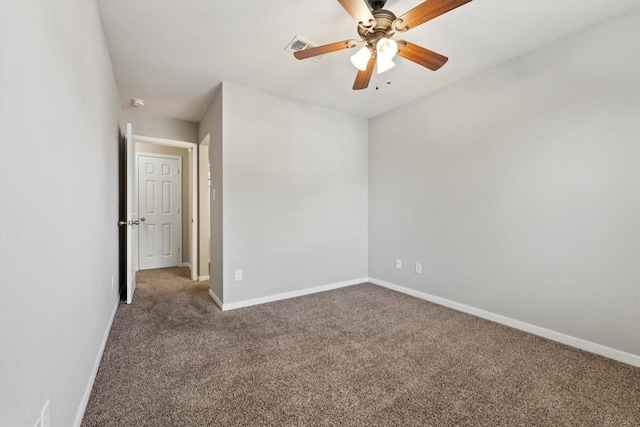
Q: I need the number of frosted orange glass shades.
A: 0